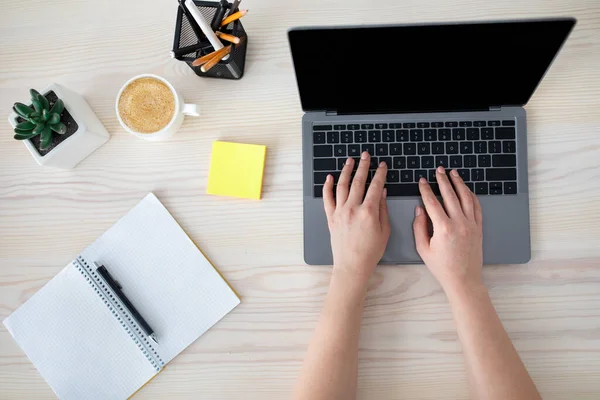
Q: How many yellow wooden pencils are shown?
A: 4